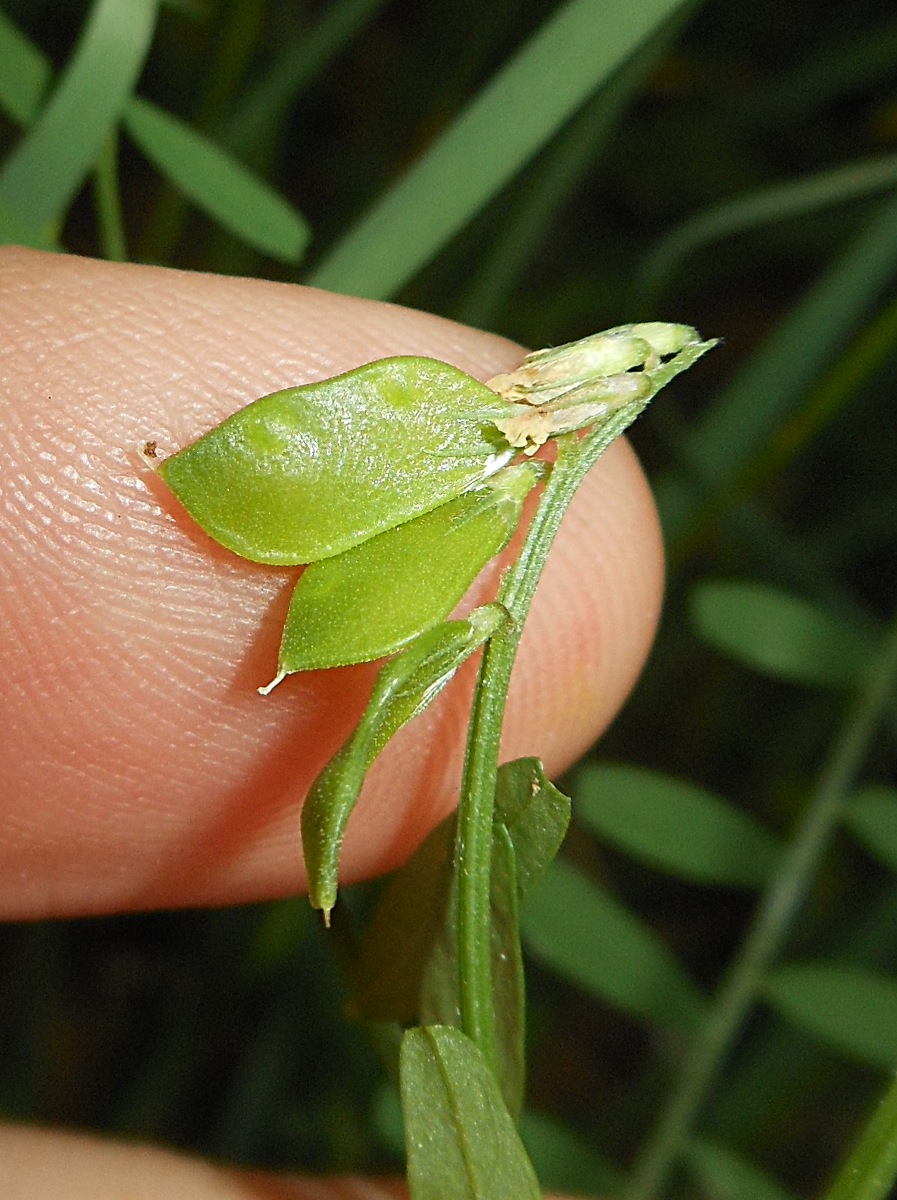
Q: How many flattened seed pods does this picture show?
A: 3